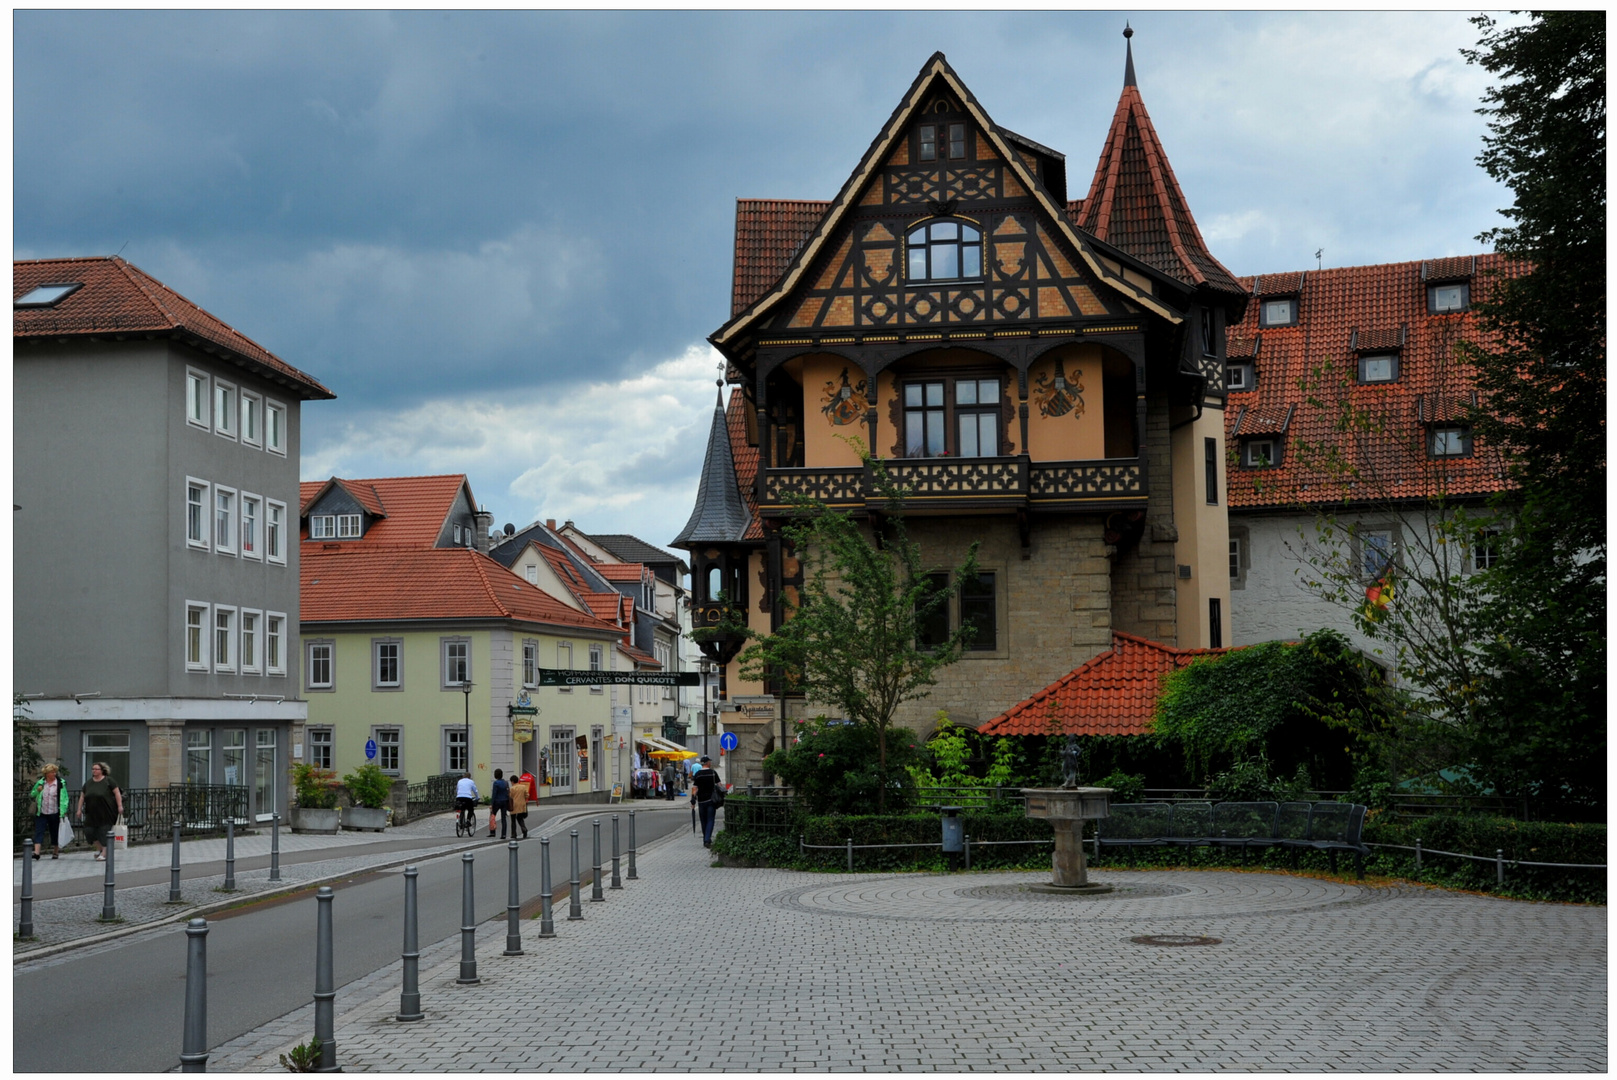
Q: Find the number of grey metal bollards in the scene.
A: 15